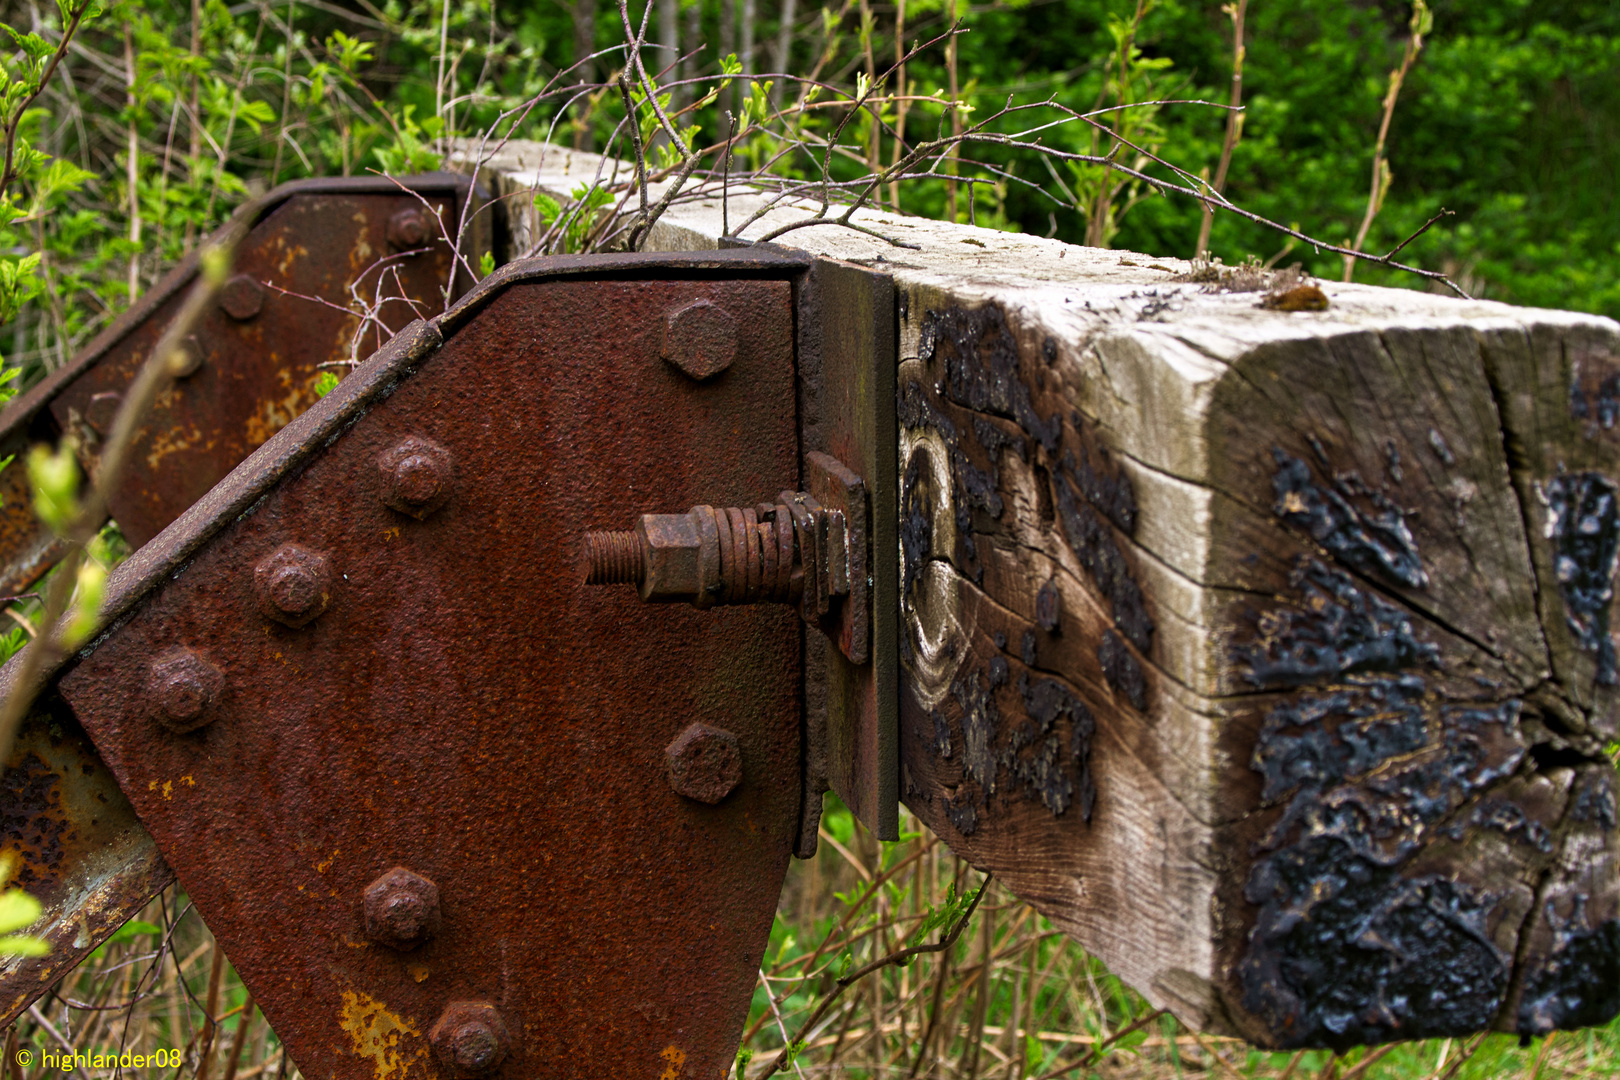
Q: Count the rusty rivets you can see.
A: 11